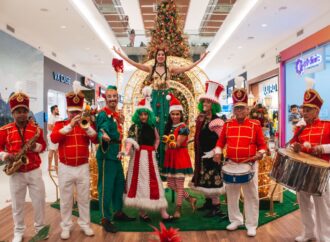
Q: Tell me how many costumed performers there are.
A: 9